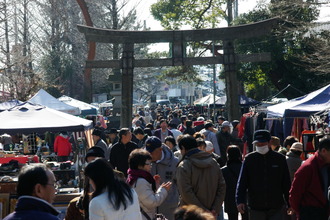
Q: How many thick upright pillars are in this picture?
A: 2